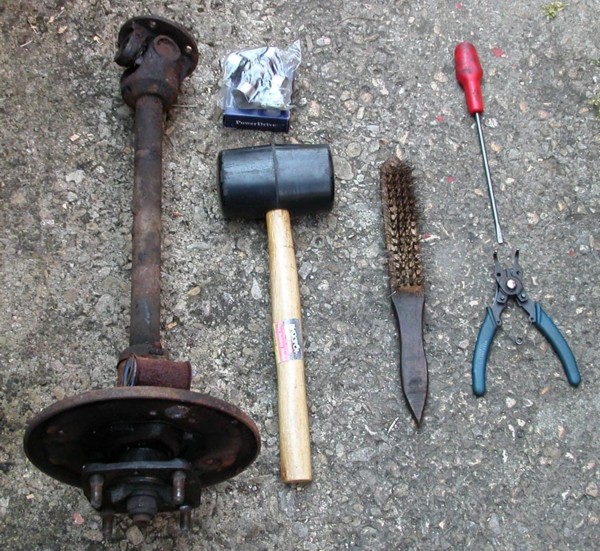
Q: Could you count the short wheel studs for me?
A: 4